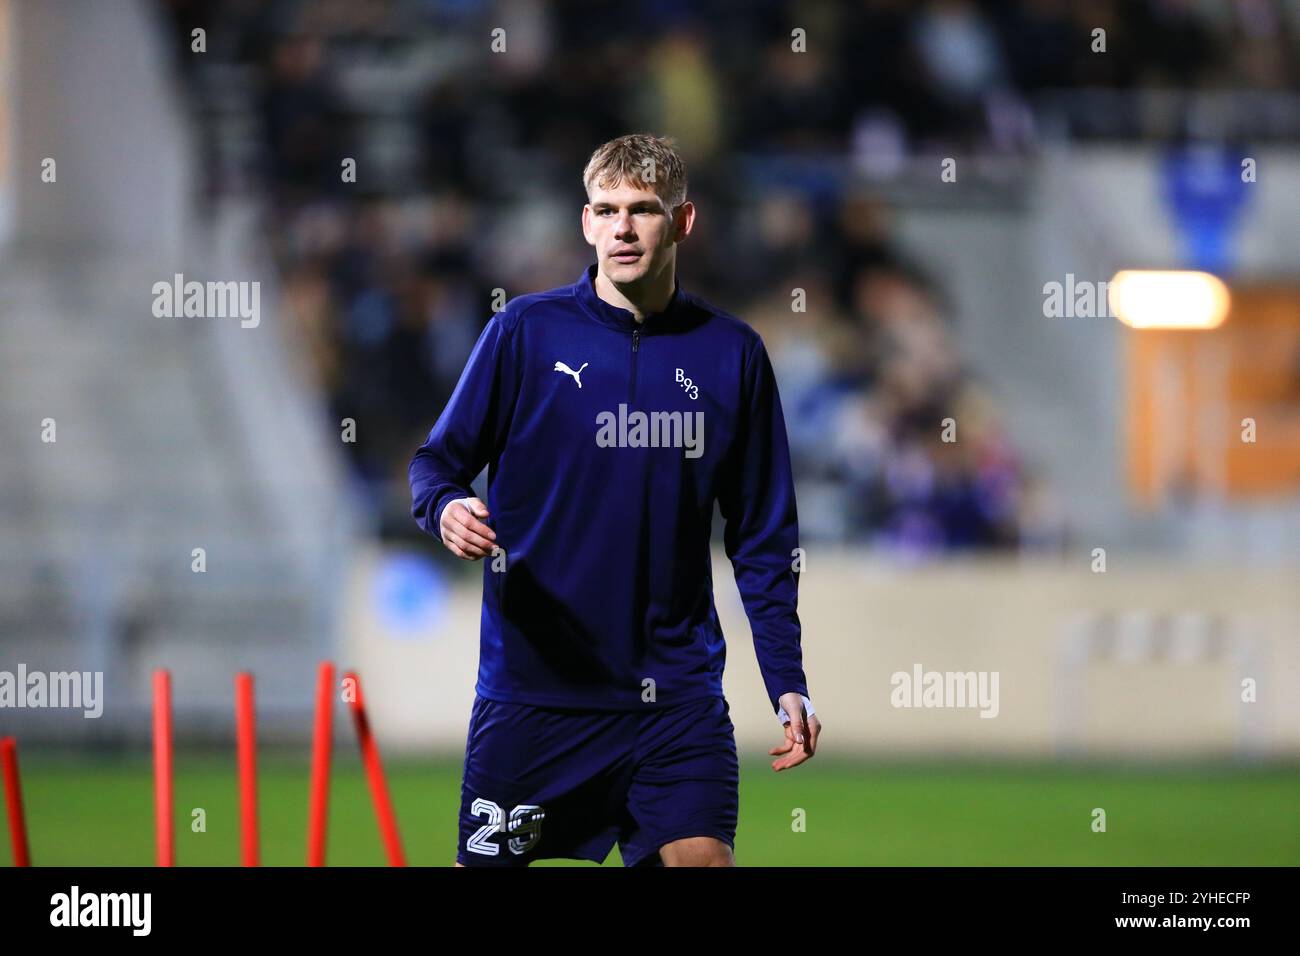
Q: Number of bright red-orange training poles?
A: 5